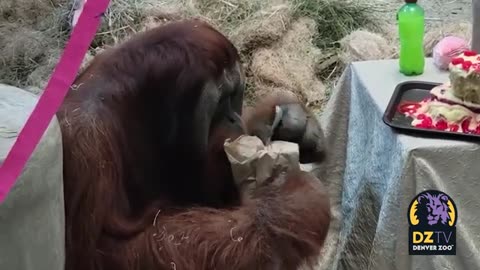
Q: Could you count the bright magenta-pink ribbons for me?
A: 1